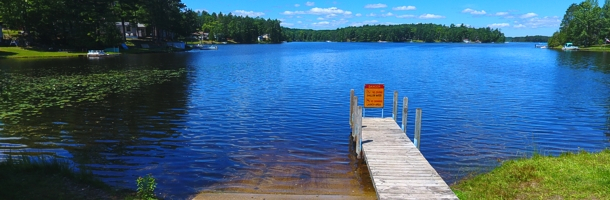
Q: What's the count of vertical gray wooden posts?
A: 6